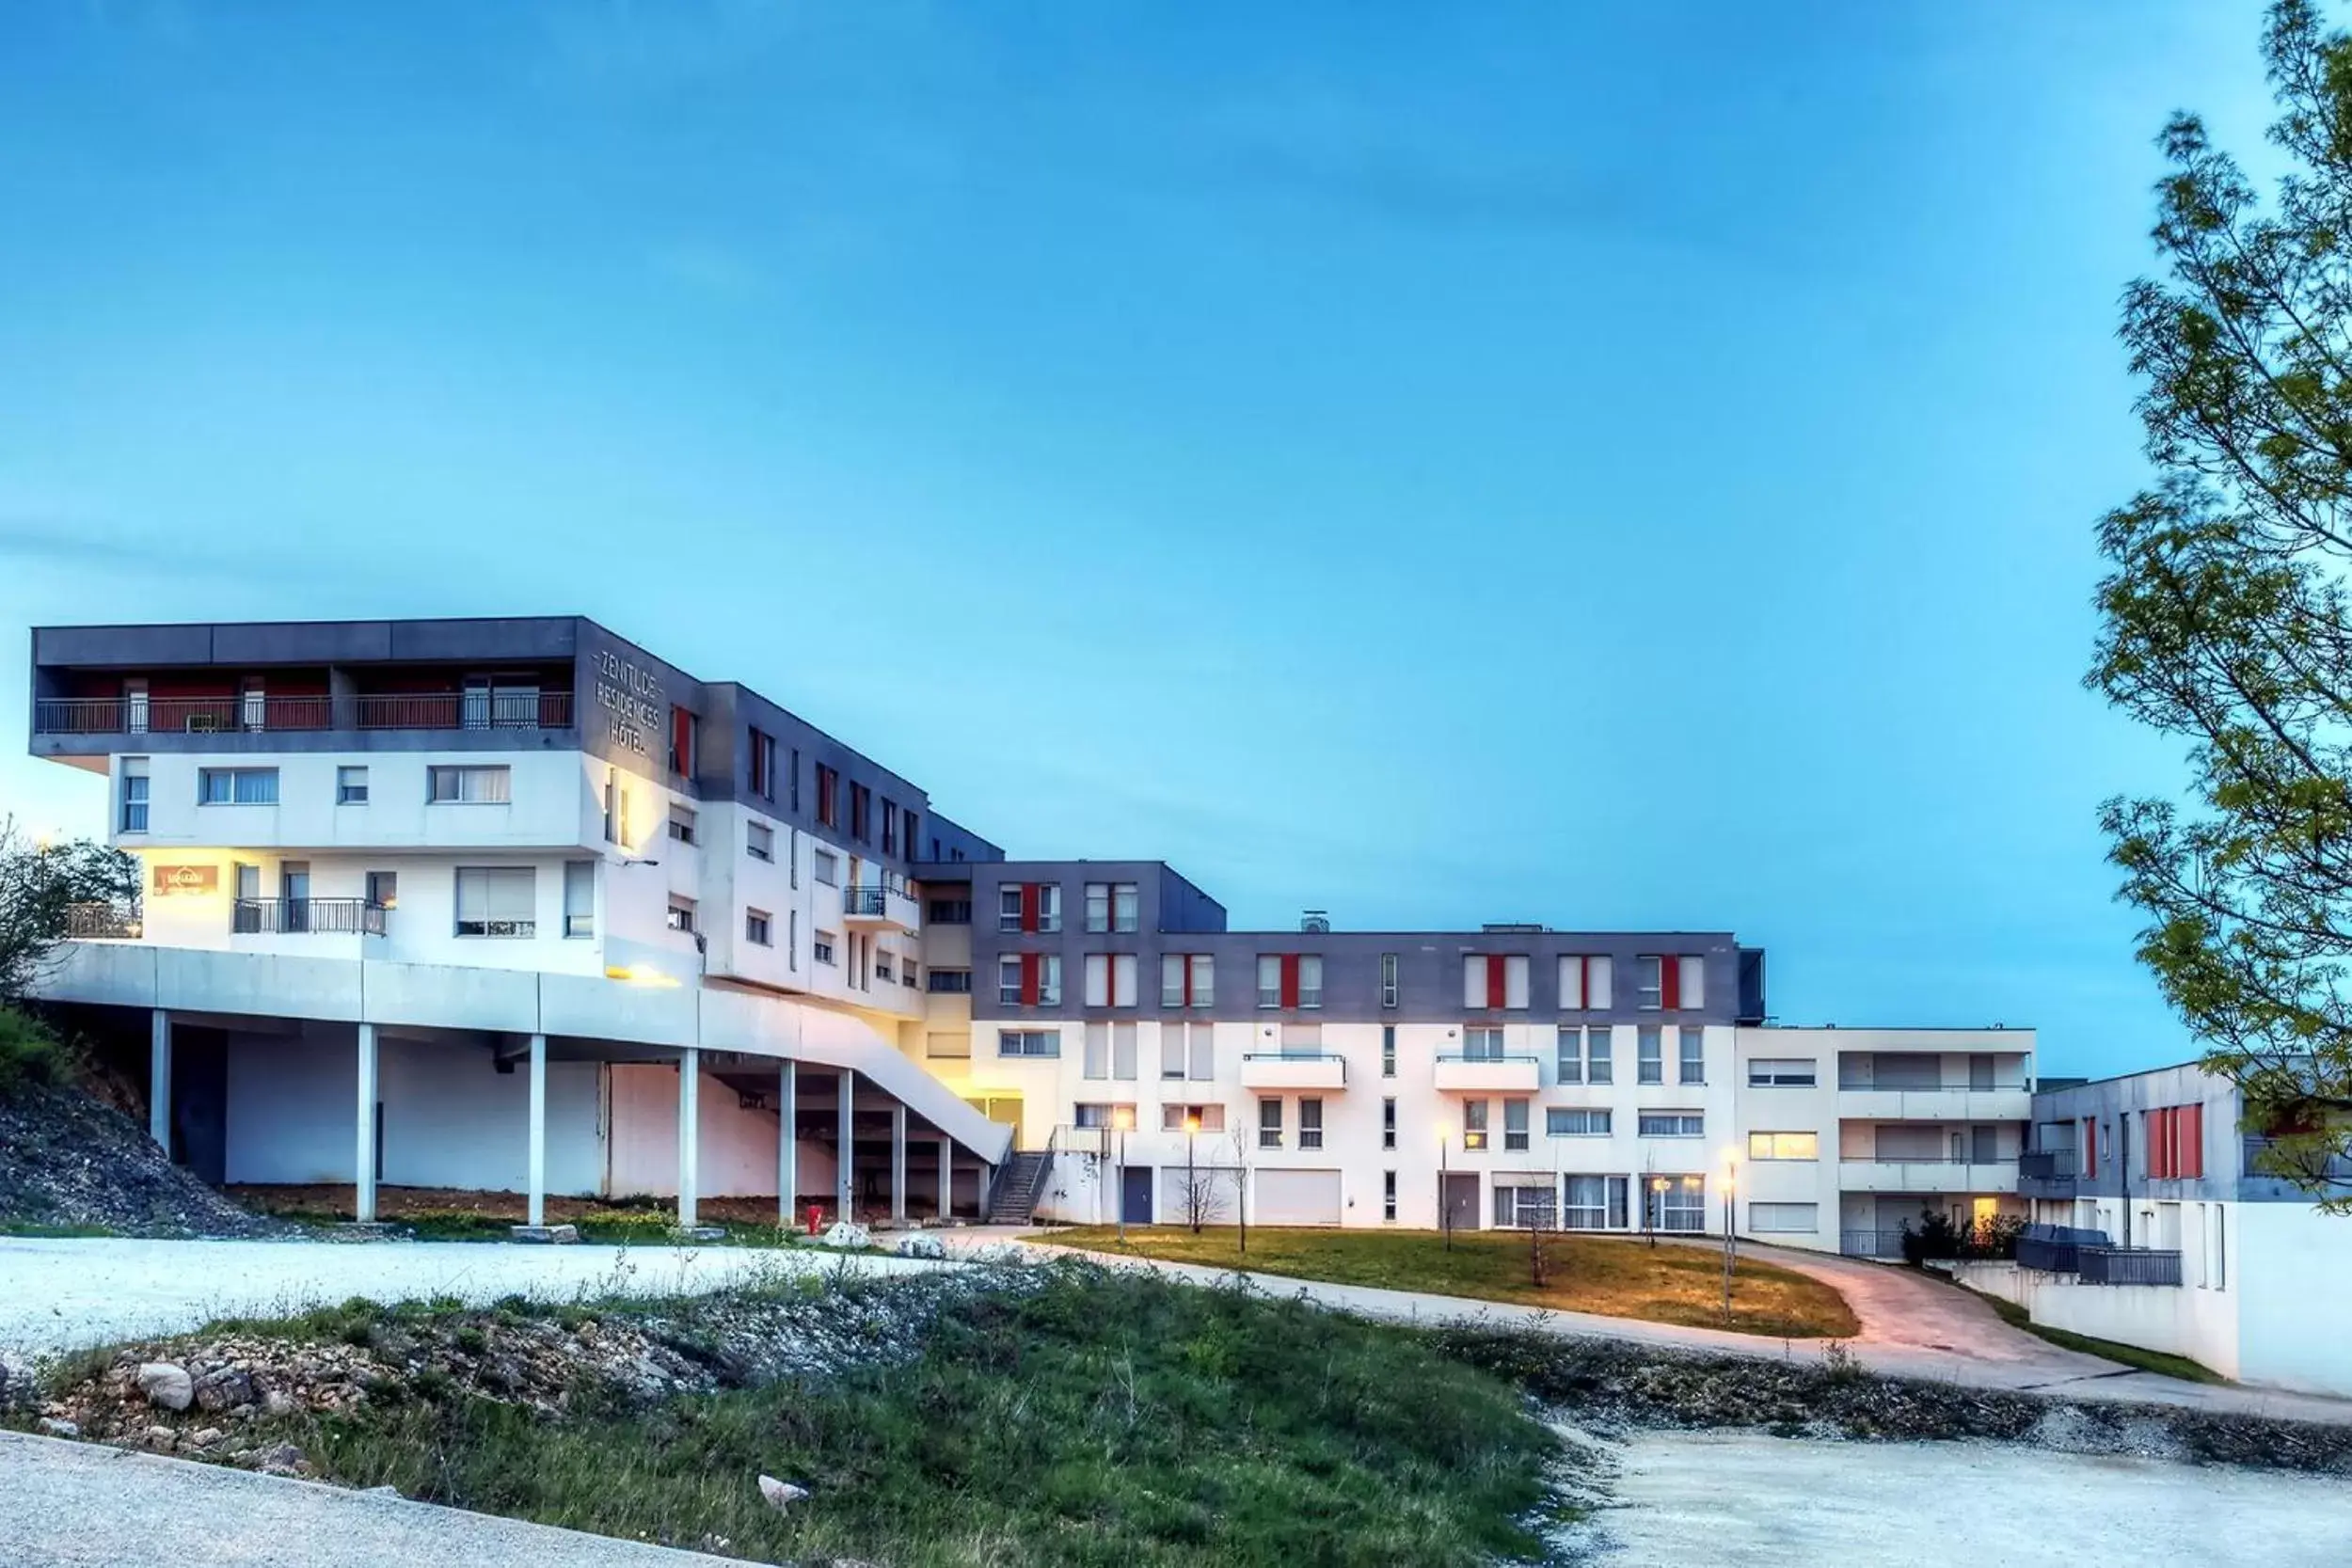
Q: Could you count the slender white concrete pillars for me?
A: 9